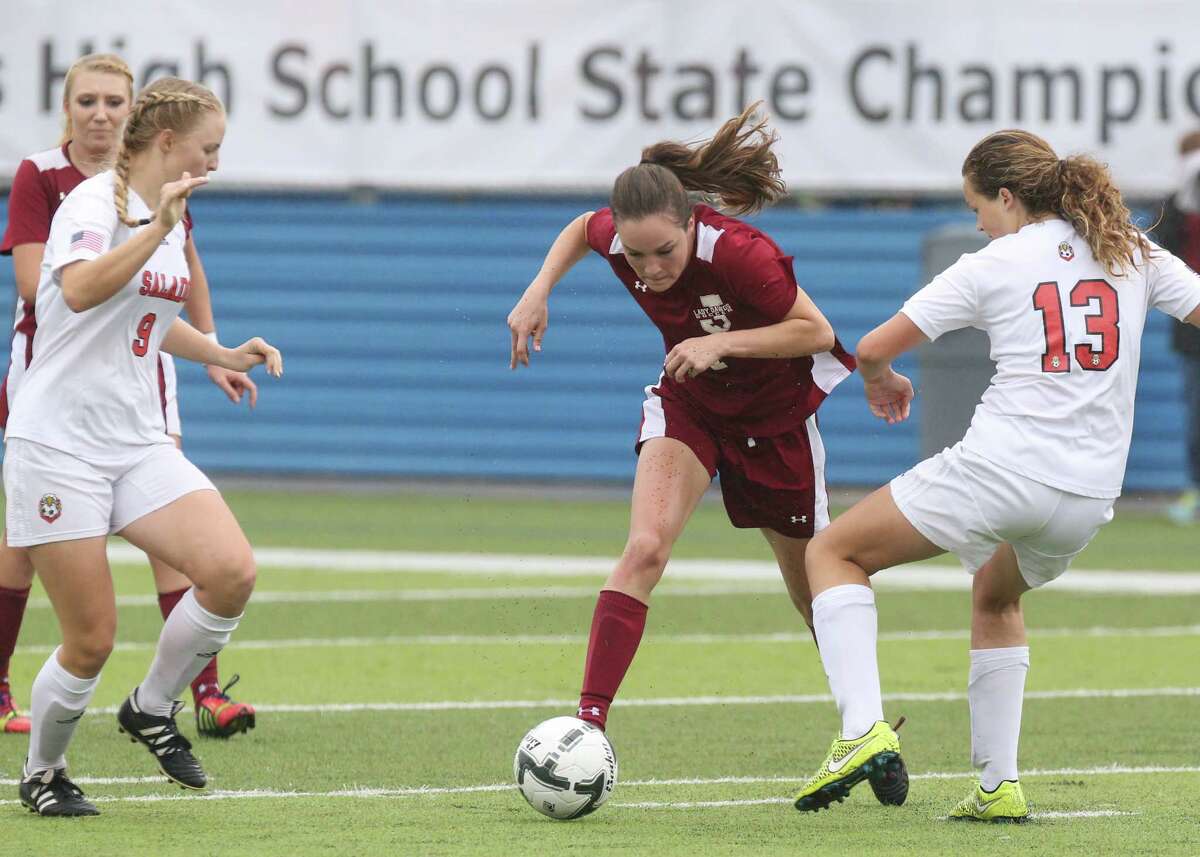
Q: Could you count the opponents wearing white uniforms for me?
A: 2